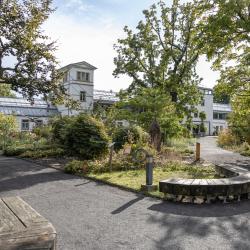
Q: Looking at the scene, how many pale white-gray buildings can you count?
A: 2